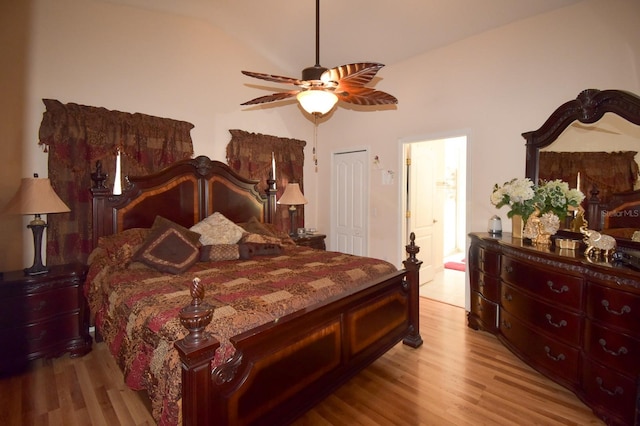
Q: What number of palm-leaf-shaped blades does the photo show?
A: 4